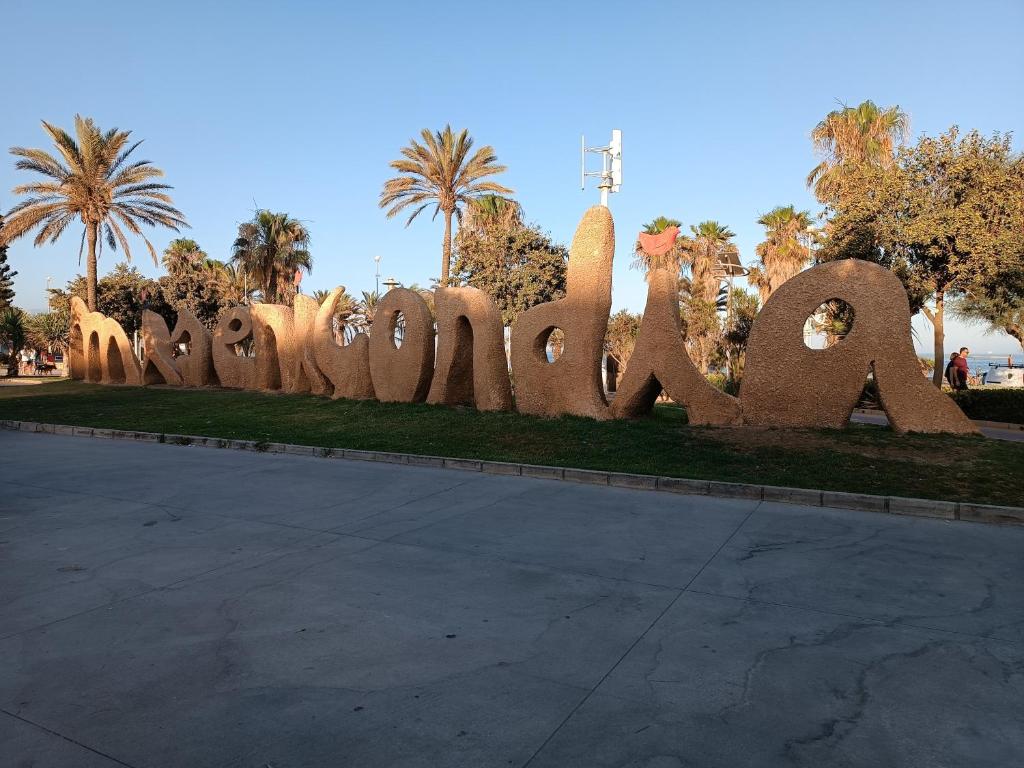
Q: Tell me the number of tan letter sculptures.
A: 12